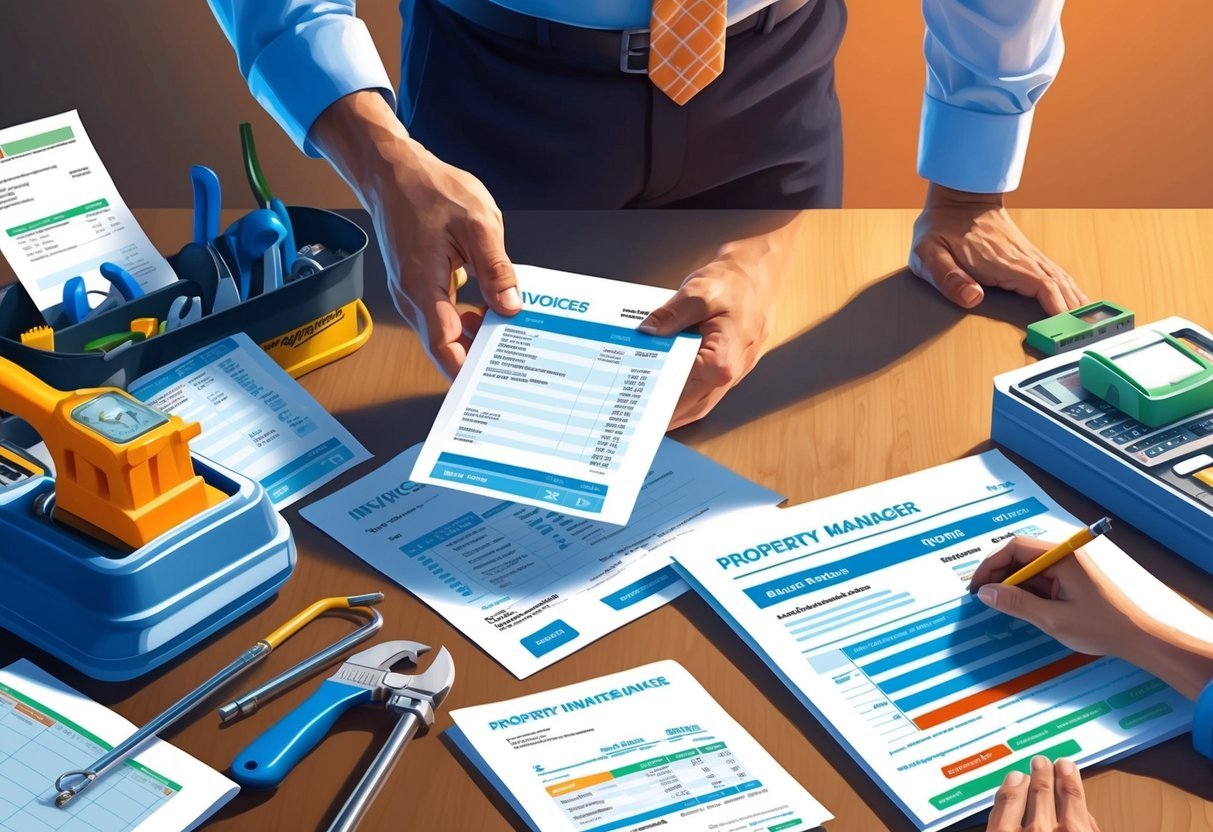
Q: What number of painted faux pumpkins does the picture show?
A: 0